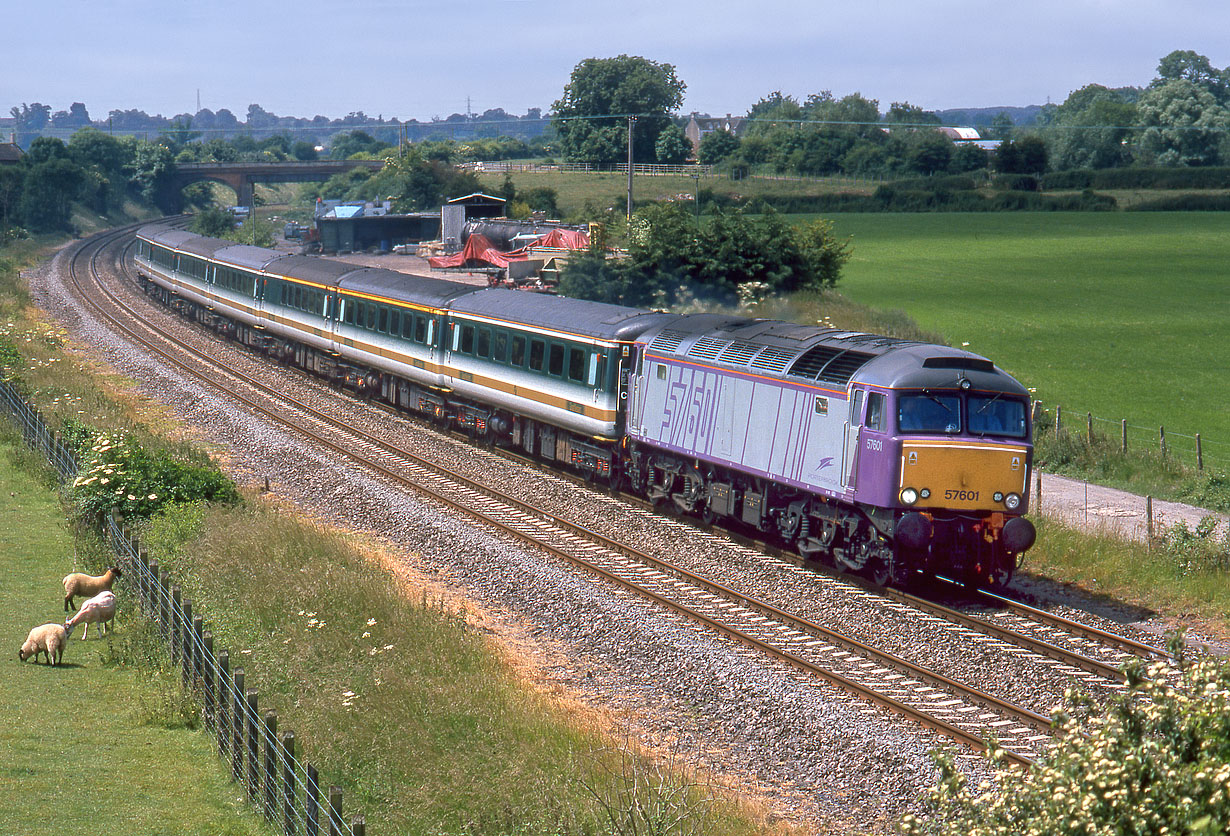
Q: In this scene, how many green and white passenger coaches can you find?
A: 7